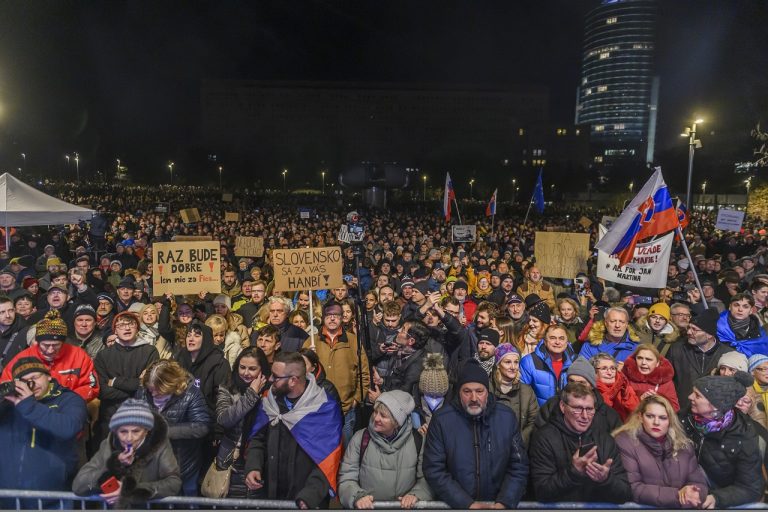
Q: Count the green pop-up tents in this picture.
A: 0